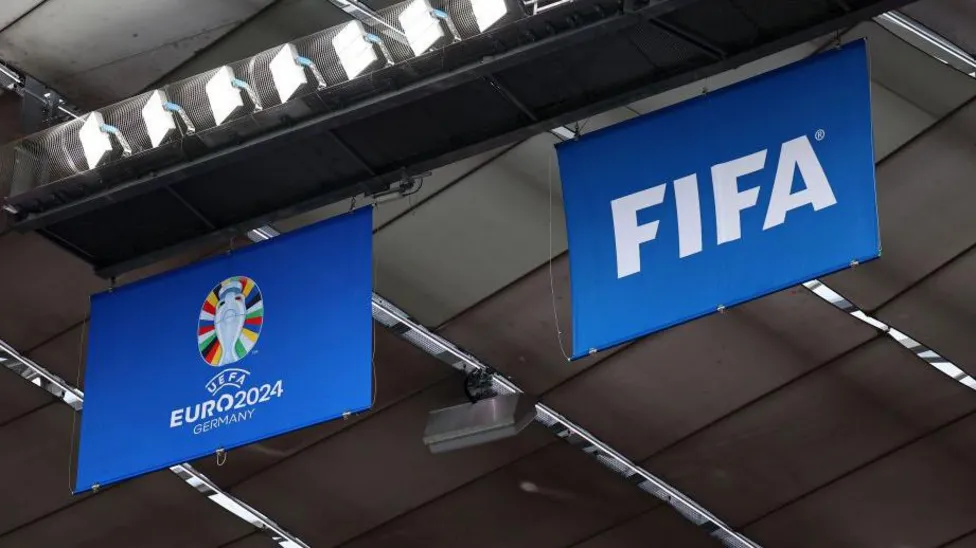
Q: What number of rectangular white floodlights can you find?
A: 7